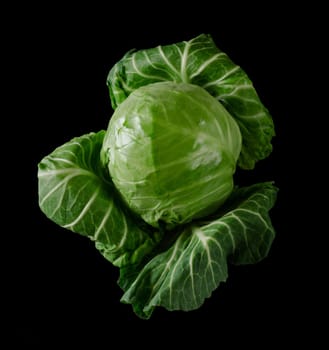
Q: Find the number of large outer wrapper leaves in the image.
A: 3